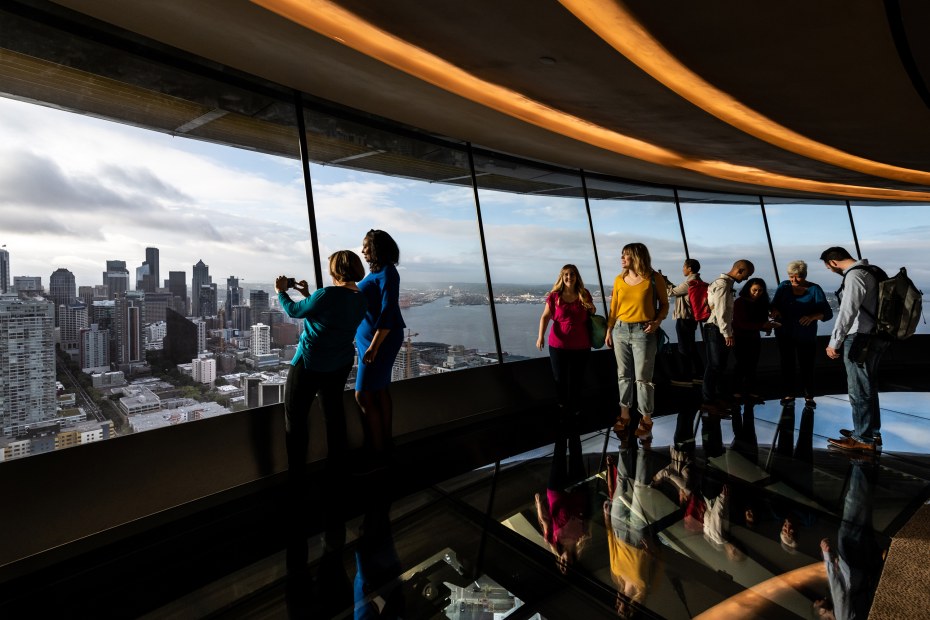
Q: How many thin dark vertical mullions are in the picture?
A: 6